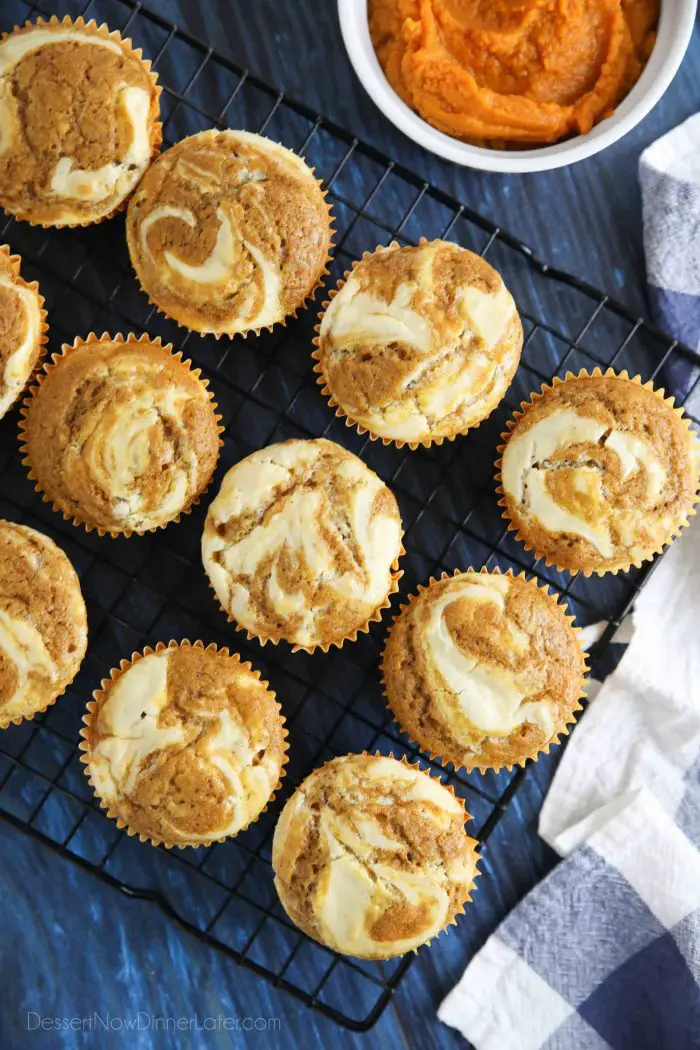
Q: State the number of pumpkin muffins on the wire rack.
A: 11